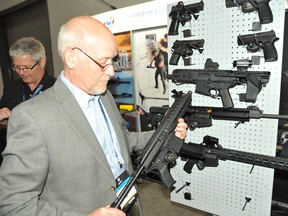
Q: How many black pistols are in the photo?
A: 4